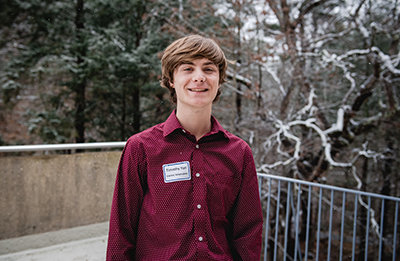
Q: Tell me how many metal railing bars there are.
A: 13